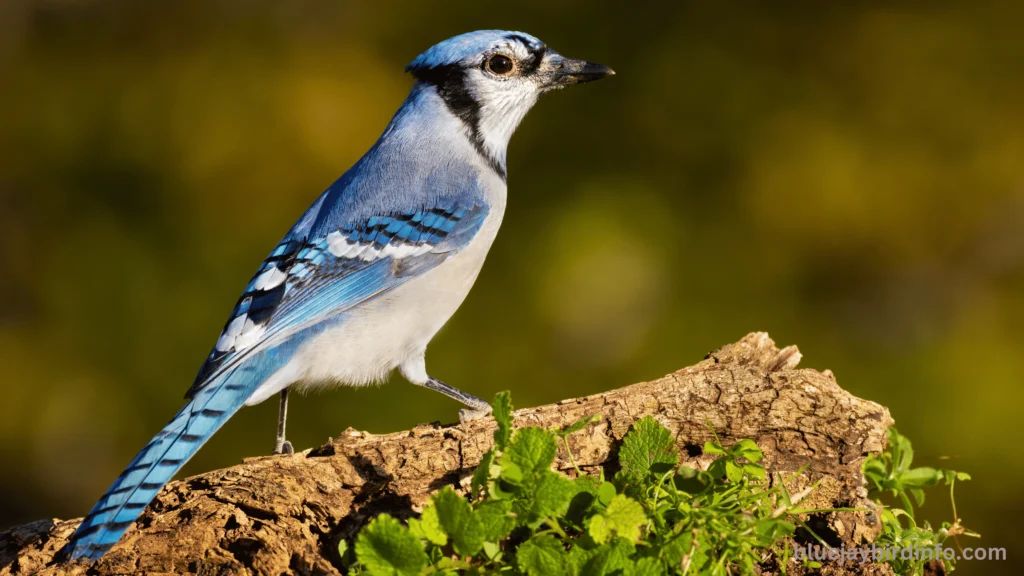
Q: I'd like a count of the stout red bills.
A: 0